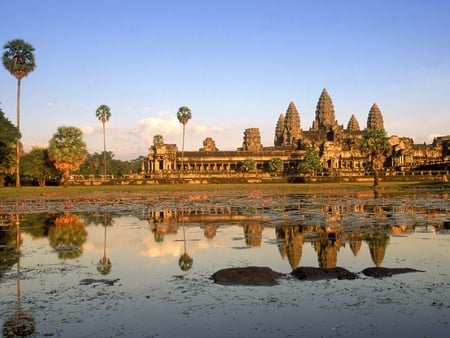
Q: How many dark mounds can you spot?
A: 3